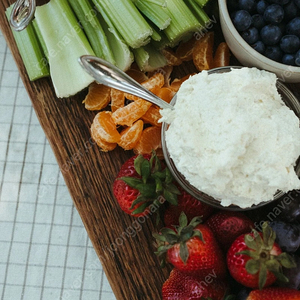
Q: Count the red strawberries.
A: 7